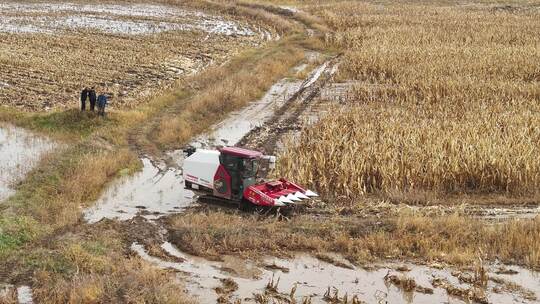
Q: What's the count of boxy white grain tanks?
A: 1